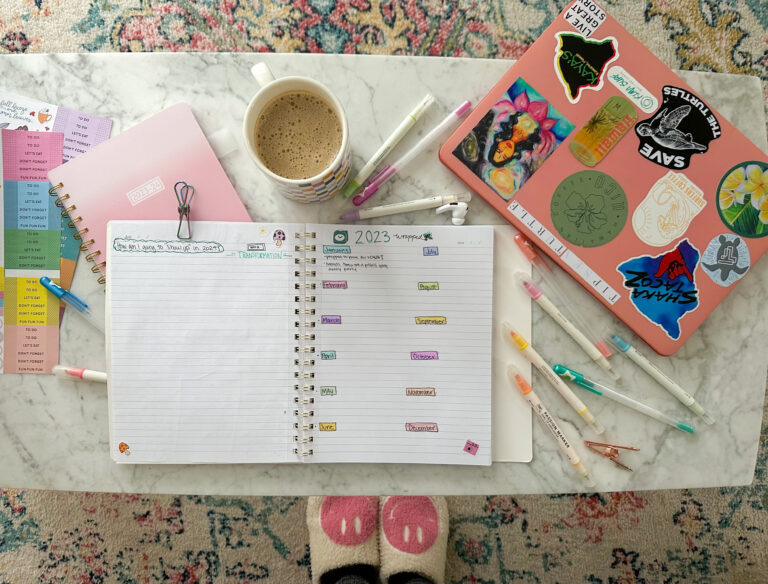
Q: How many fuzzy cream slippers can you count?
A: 2